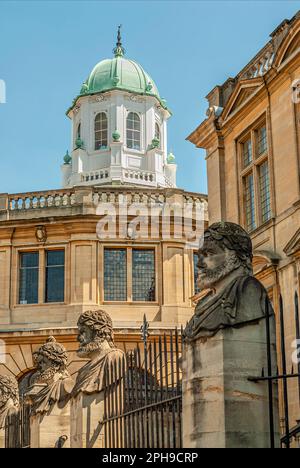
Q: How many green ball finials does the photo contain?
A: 5